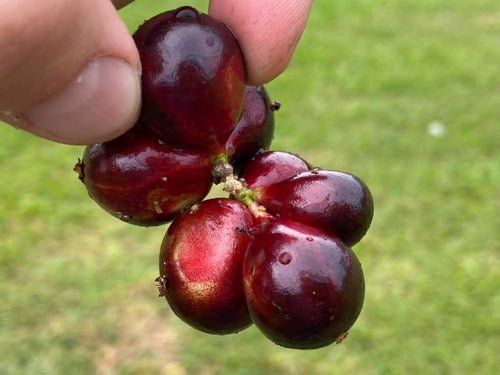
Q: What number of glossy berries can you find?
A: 7